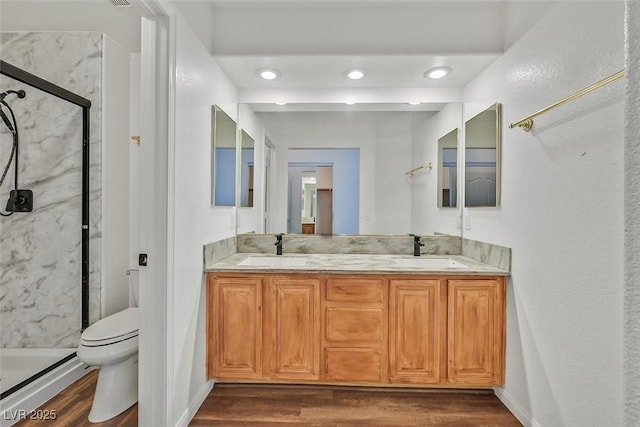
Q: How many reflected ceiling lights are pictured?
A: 3